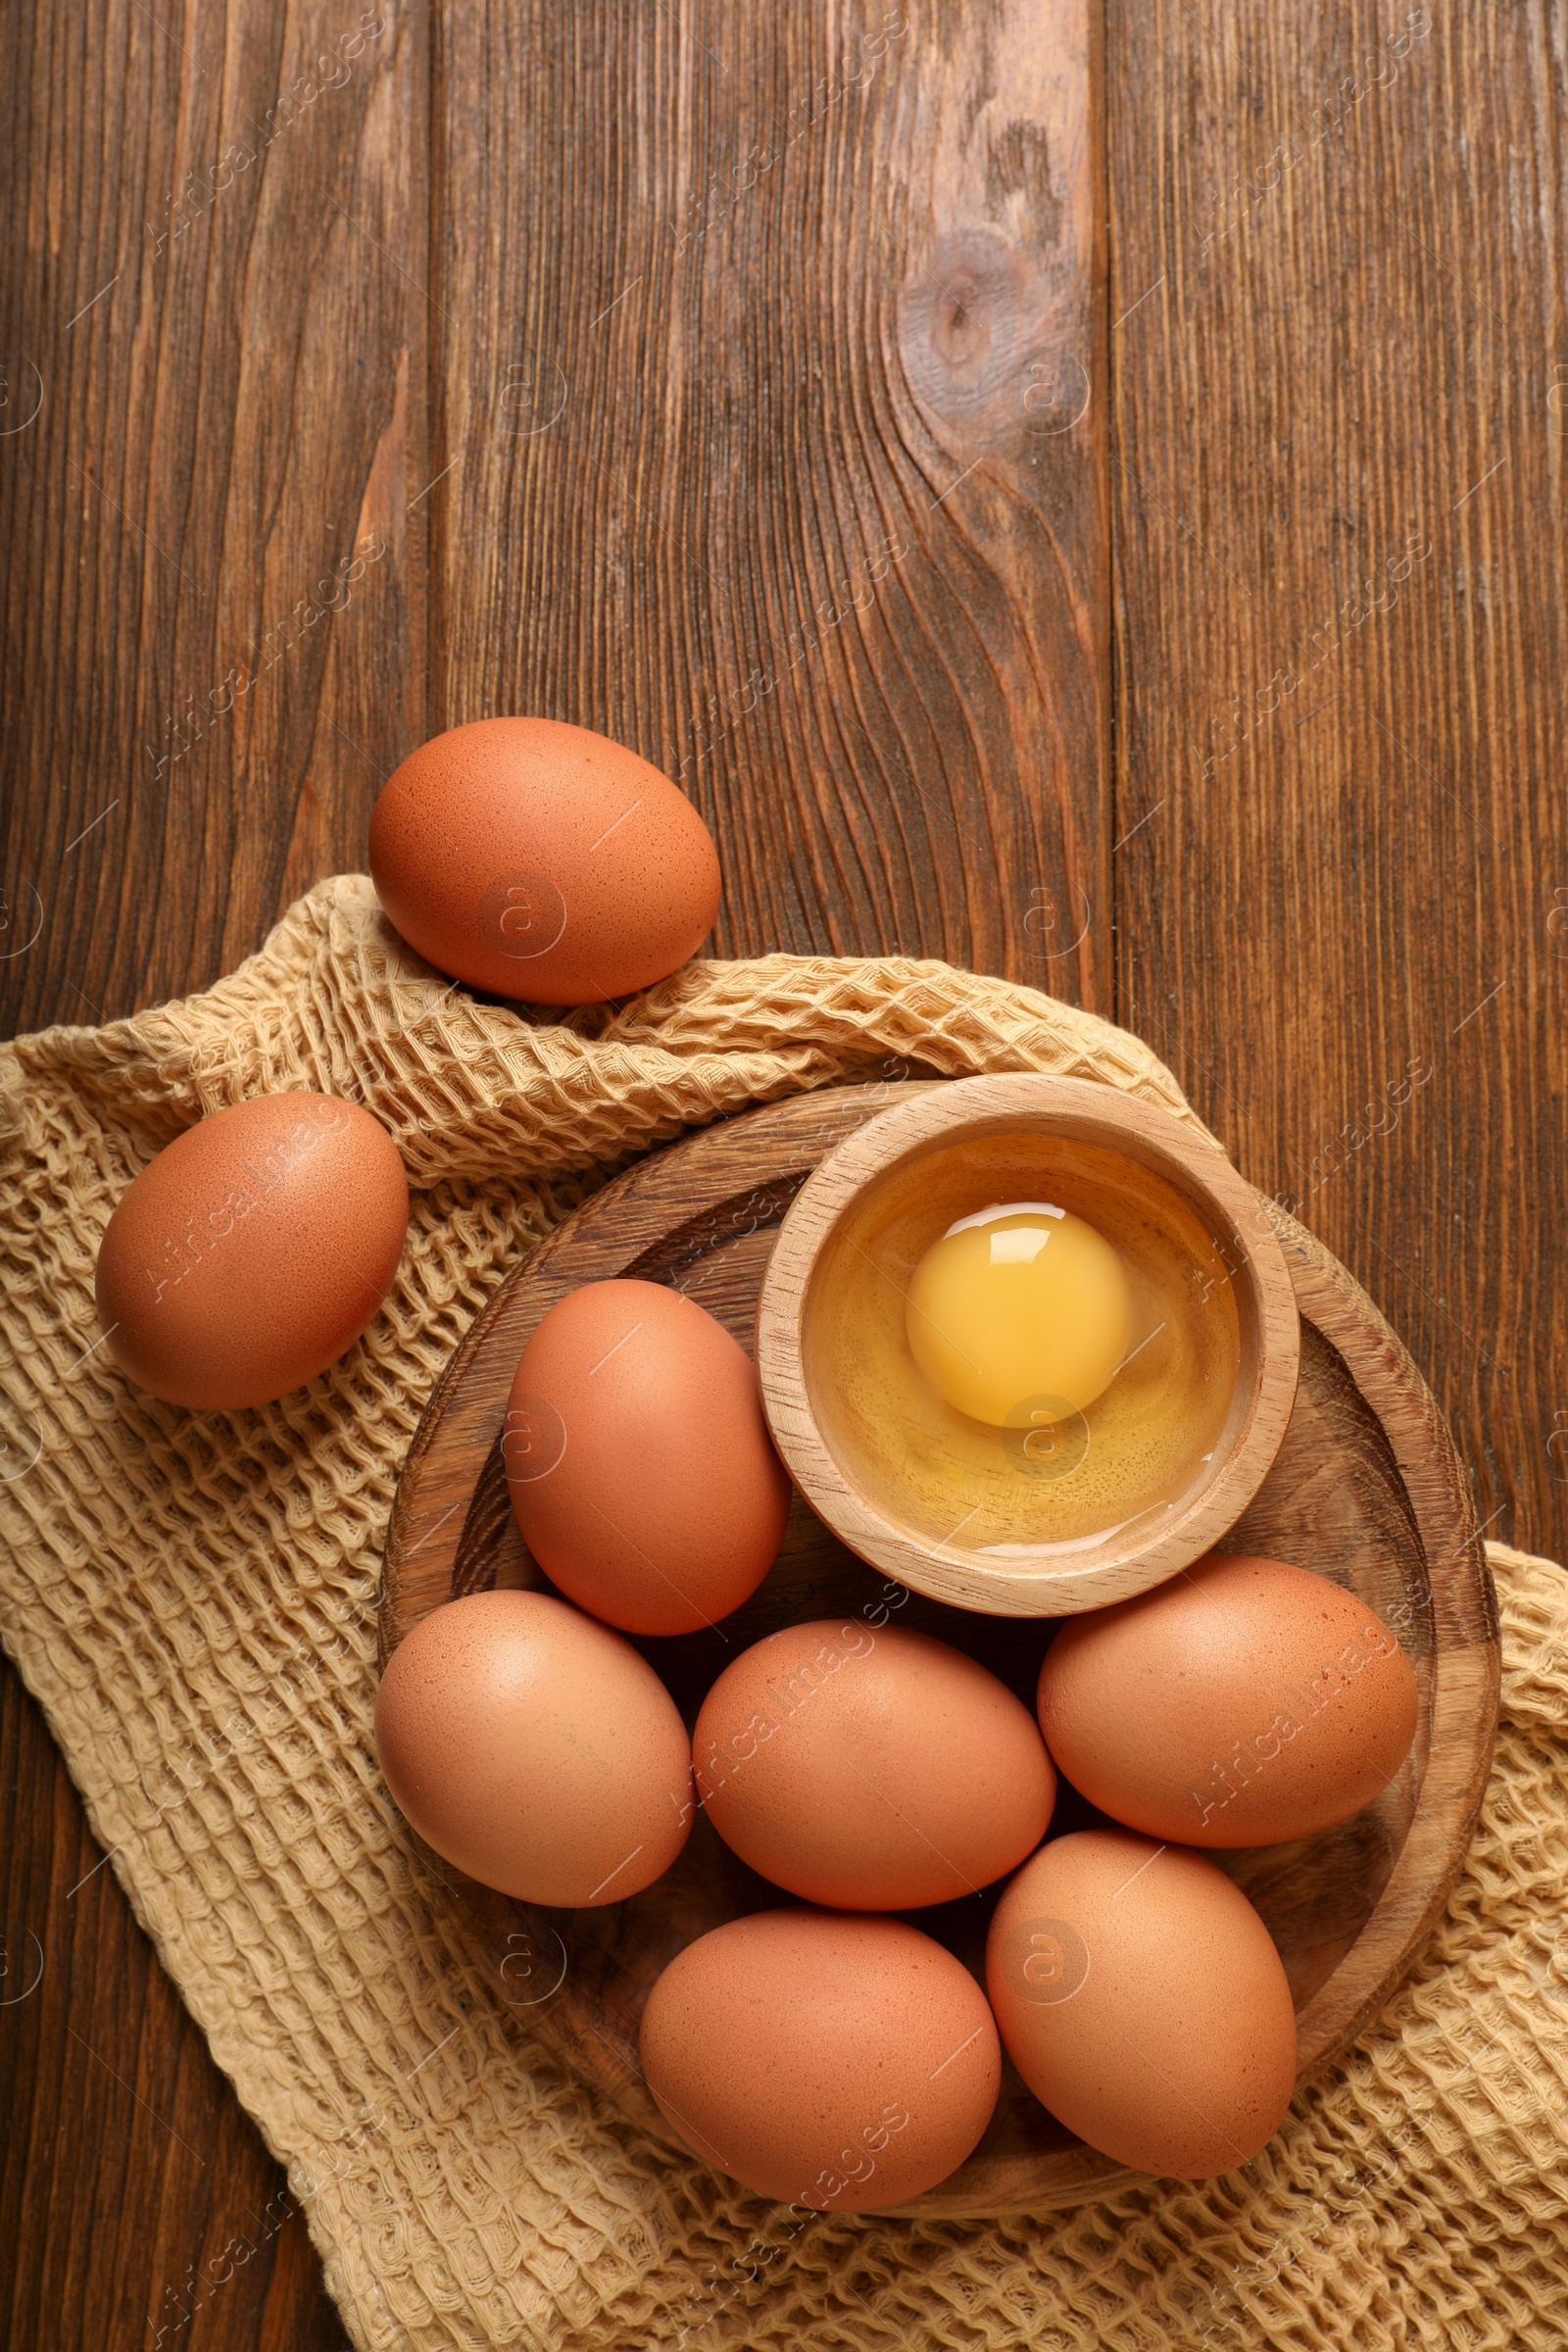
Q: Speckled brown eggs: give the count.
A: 8